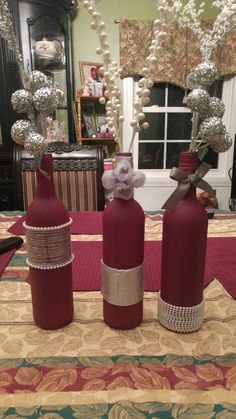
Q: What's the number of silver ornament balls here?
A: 10